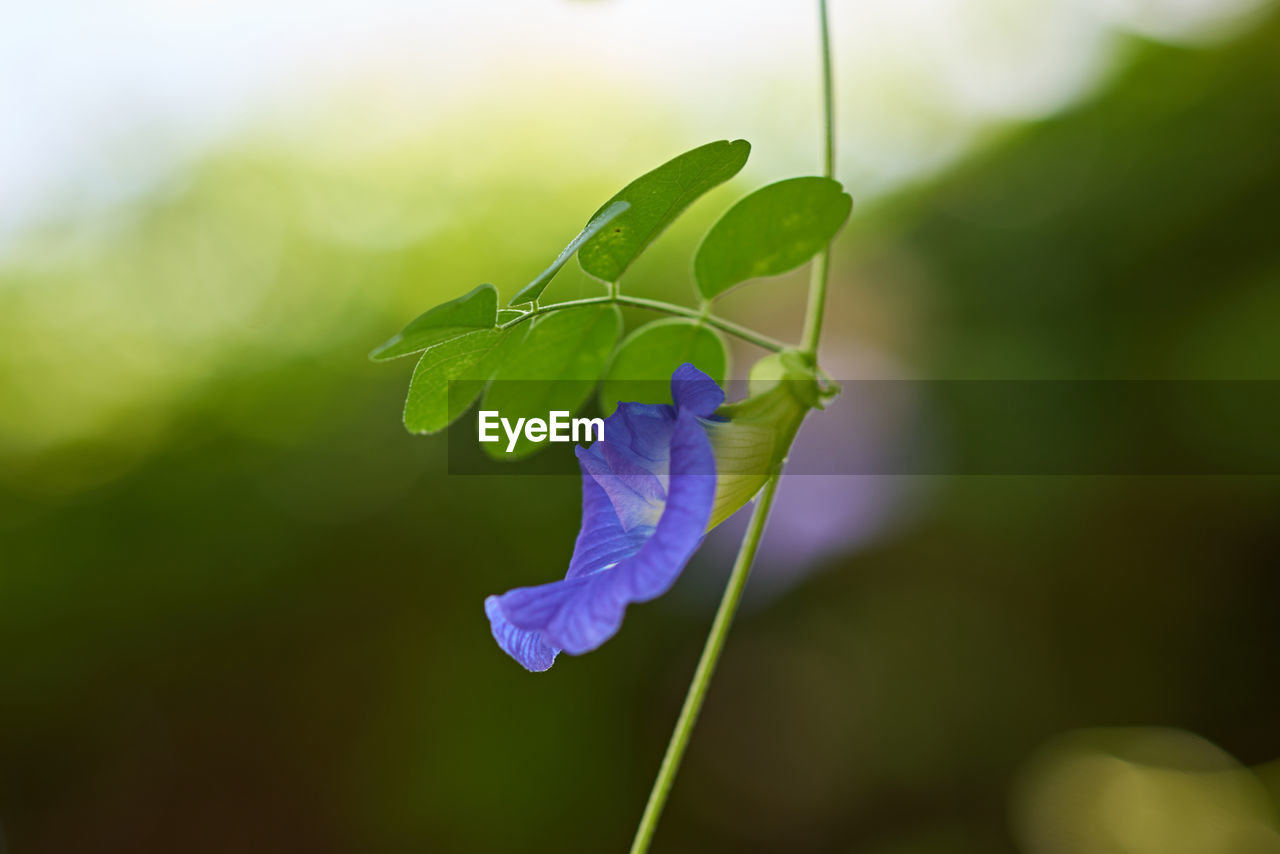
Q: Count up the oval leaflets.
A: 7